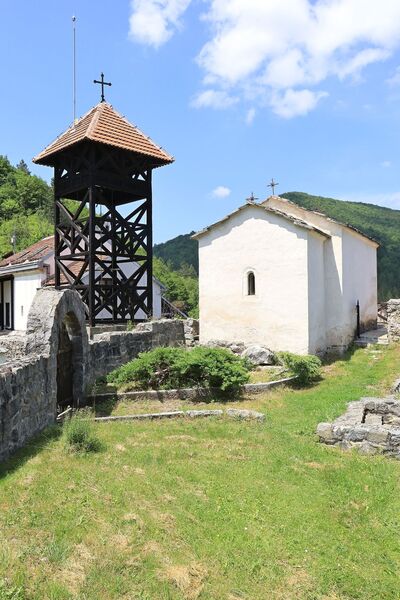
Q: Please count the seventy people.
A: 0